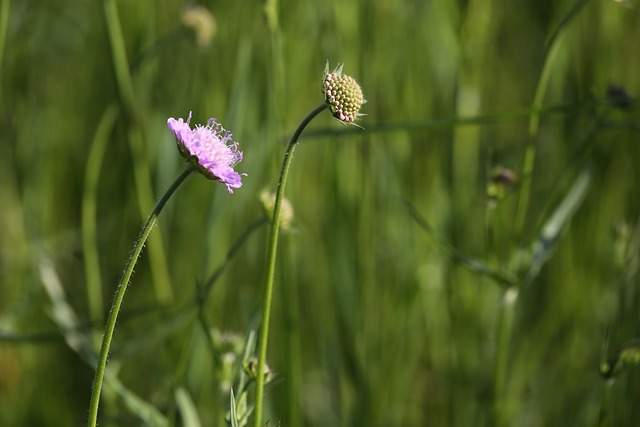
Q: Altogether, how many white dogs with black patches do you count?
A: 0